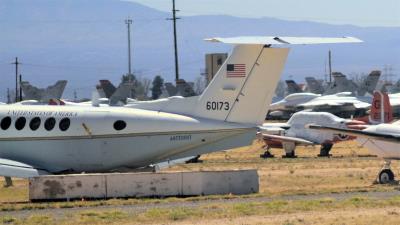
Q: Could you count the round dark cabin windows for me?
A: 6